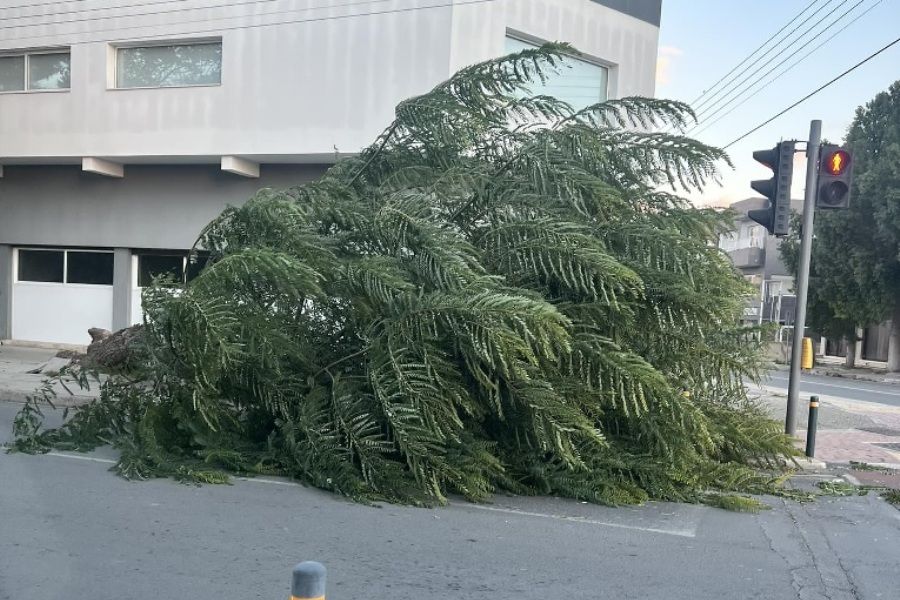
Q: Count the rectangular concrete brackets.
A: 2